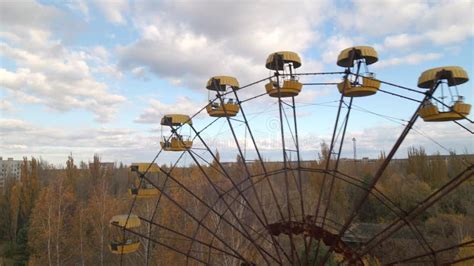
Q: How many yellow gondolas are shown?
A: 7